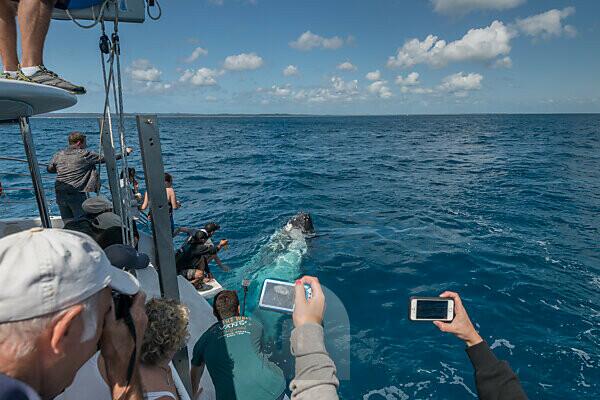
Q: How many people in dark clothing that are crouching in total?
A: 2